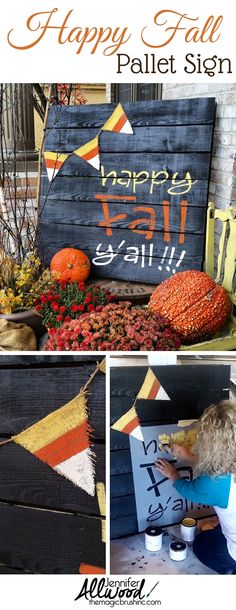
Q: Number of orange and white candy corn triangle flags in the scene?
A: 6